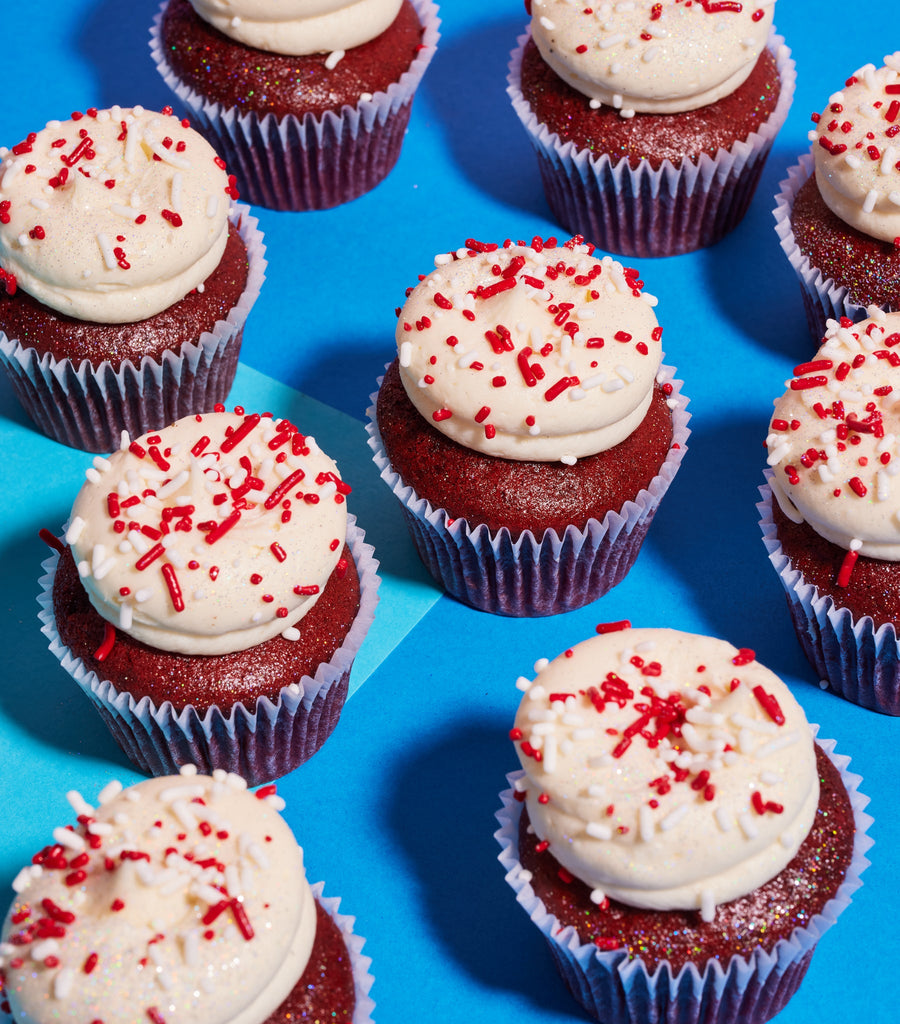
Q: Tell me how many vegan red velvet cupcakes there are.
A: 9